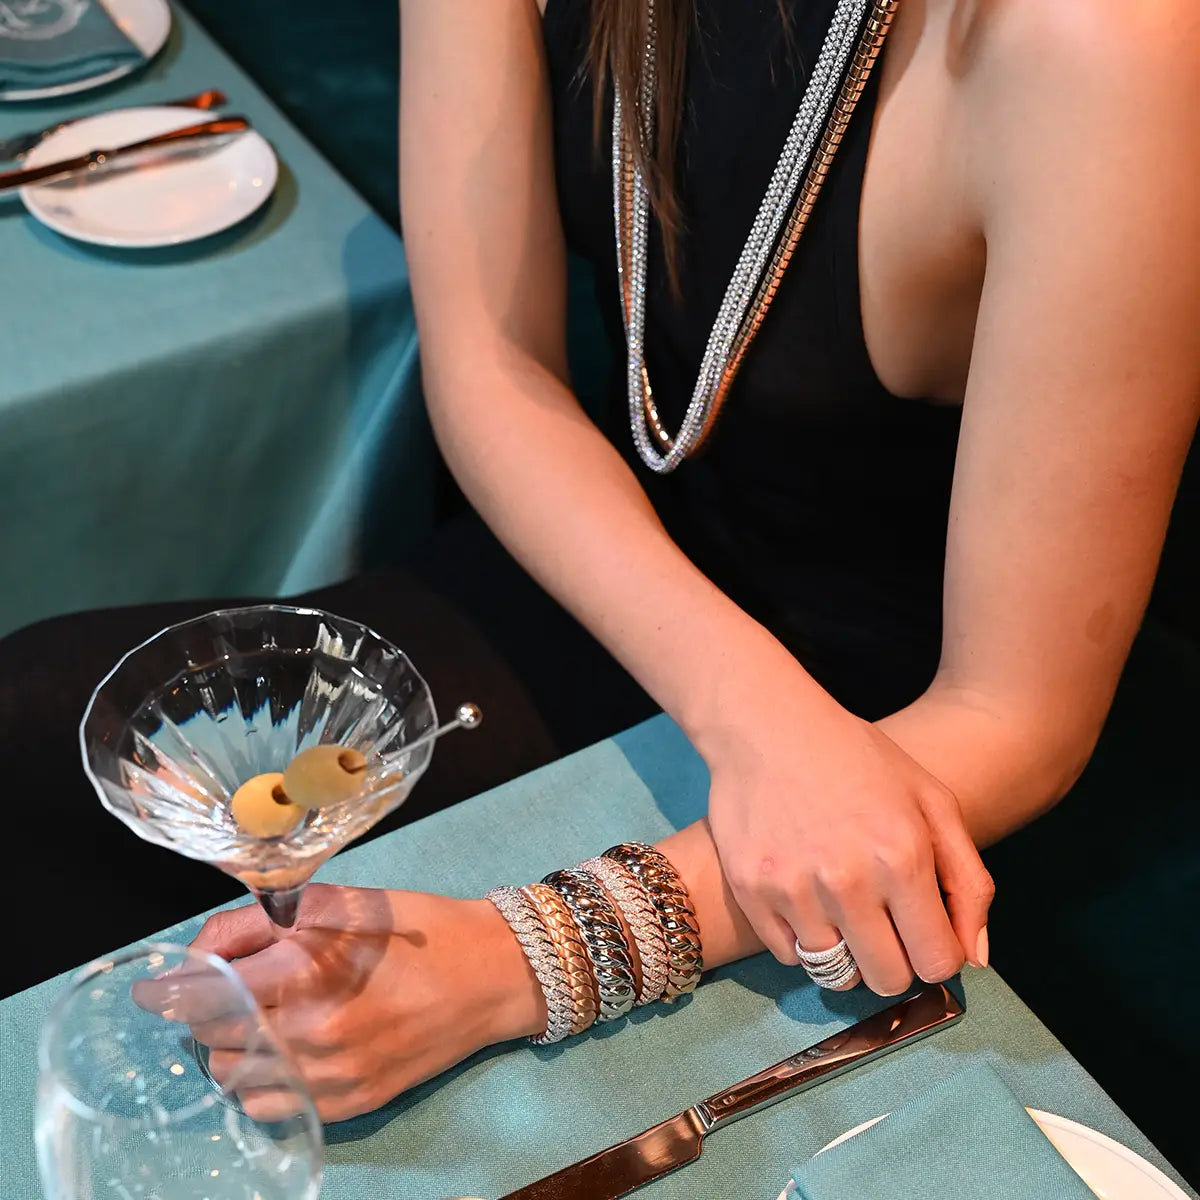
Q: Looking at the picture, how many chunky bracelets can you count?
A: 5